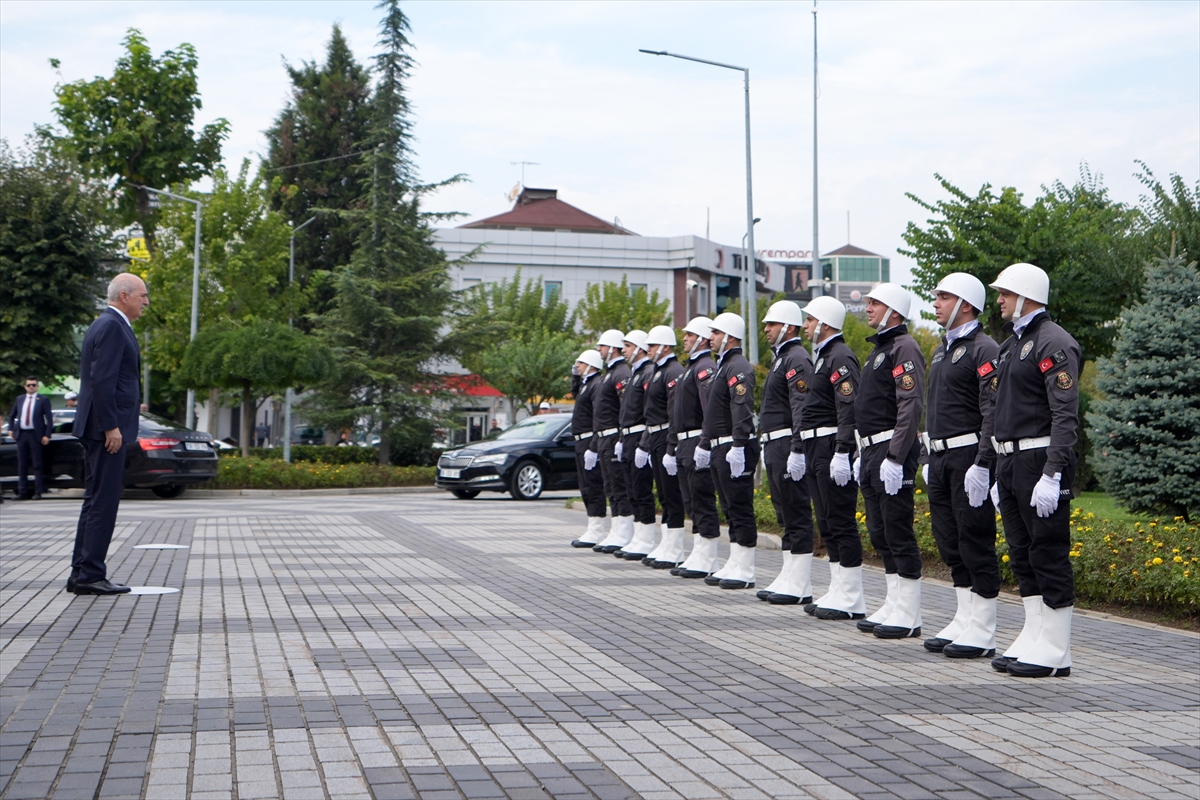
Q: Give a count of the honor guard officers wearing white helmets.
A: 11